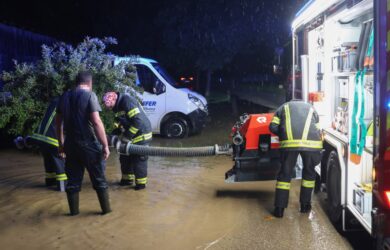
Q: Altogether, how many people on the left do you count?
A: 3